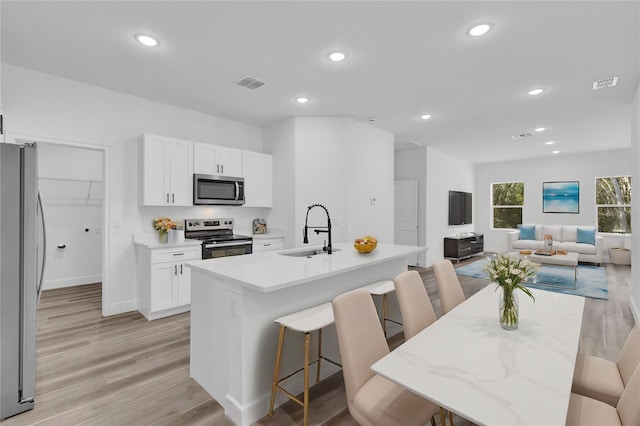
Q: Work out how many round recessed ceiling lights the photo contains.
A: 9